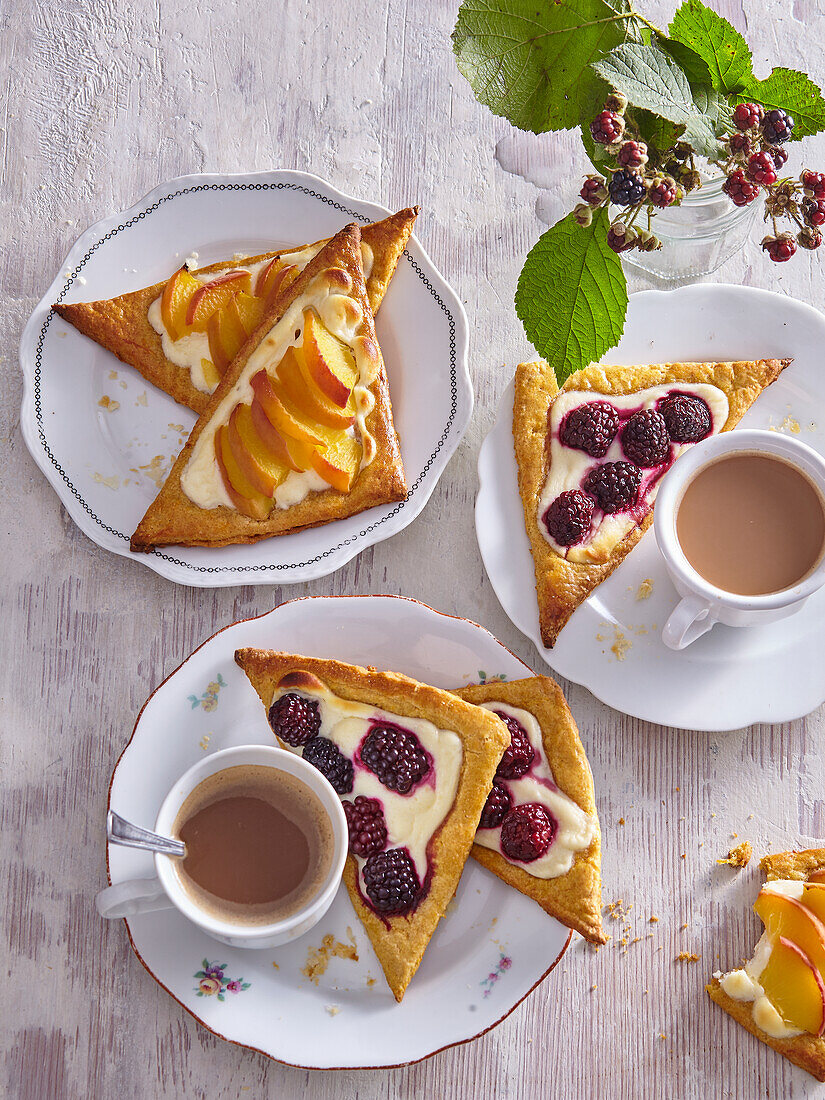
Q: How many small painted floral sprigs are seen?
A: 4